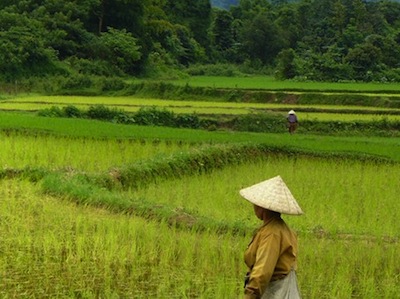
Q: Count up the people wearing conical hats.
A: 2